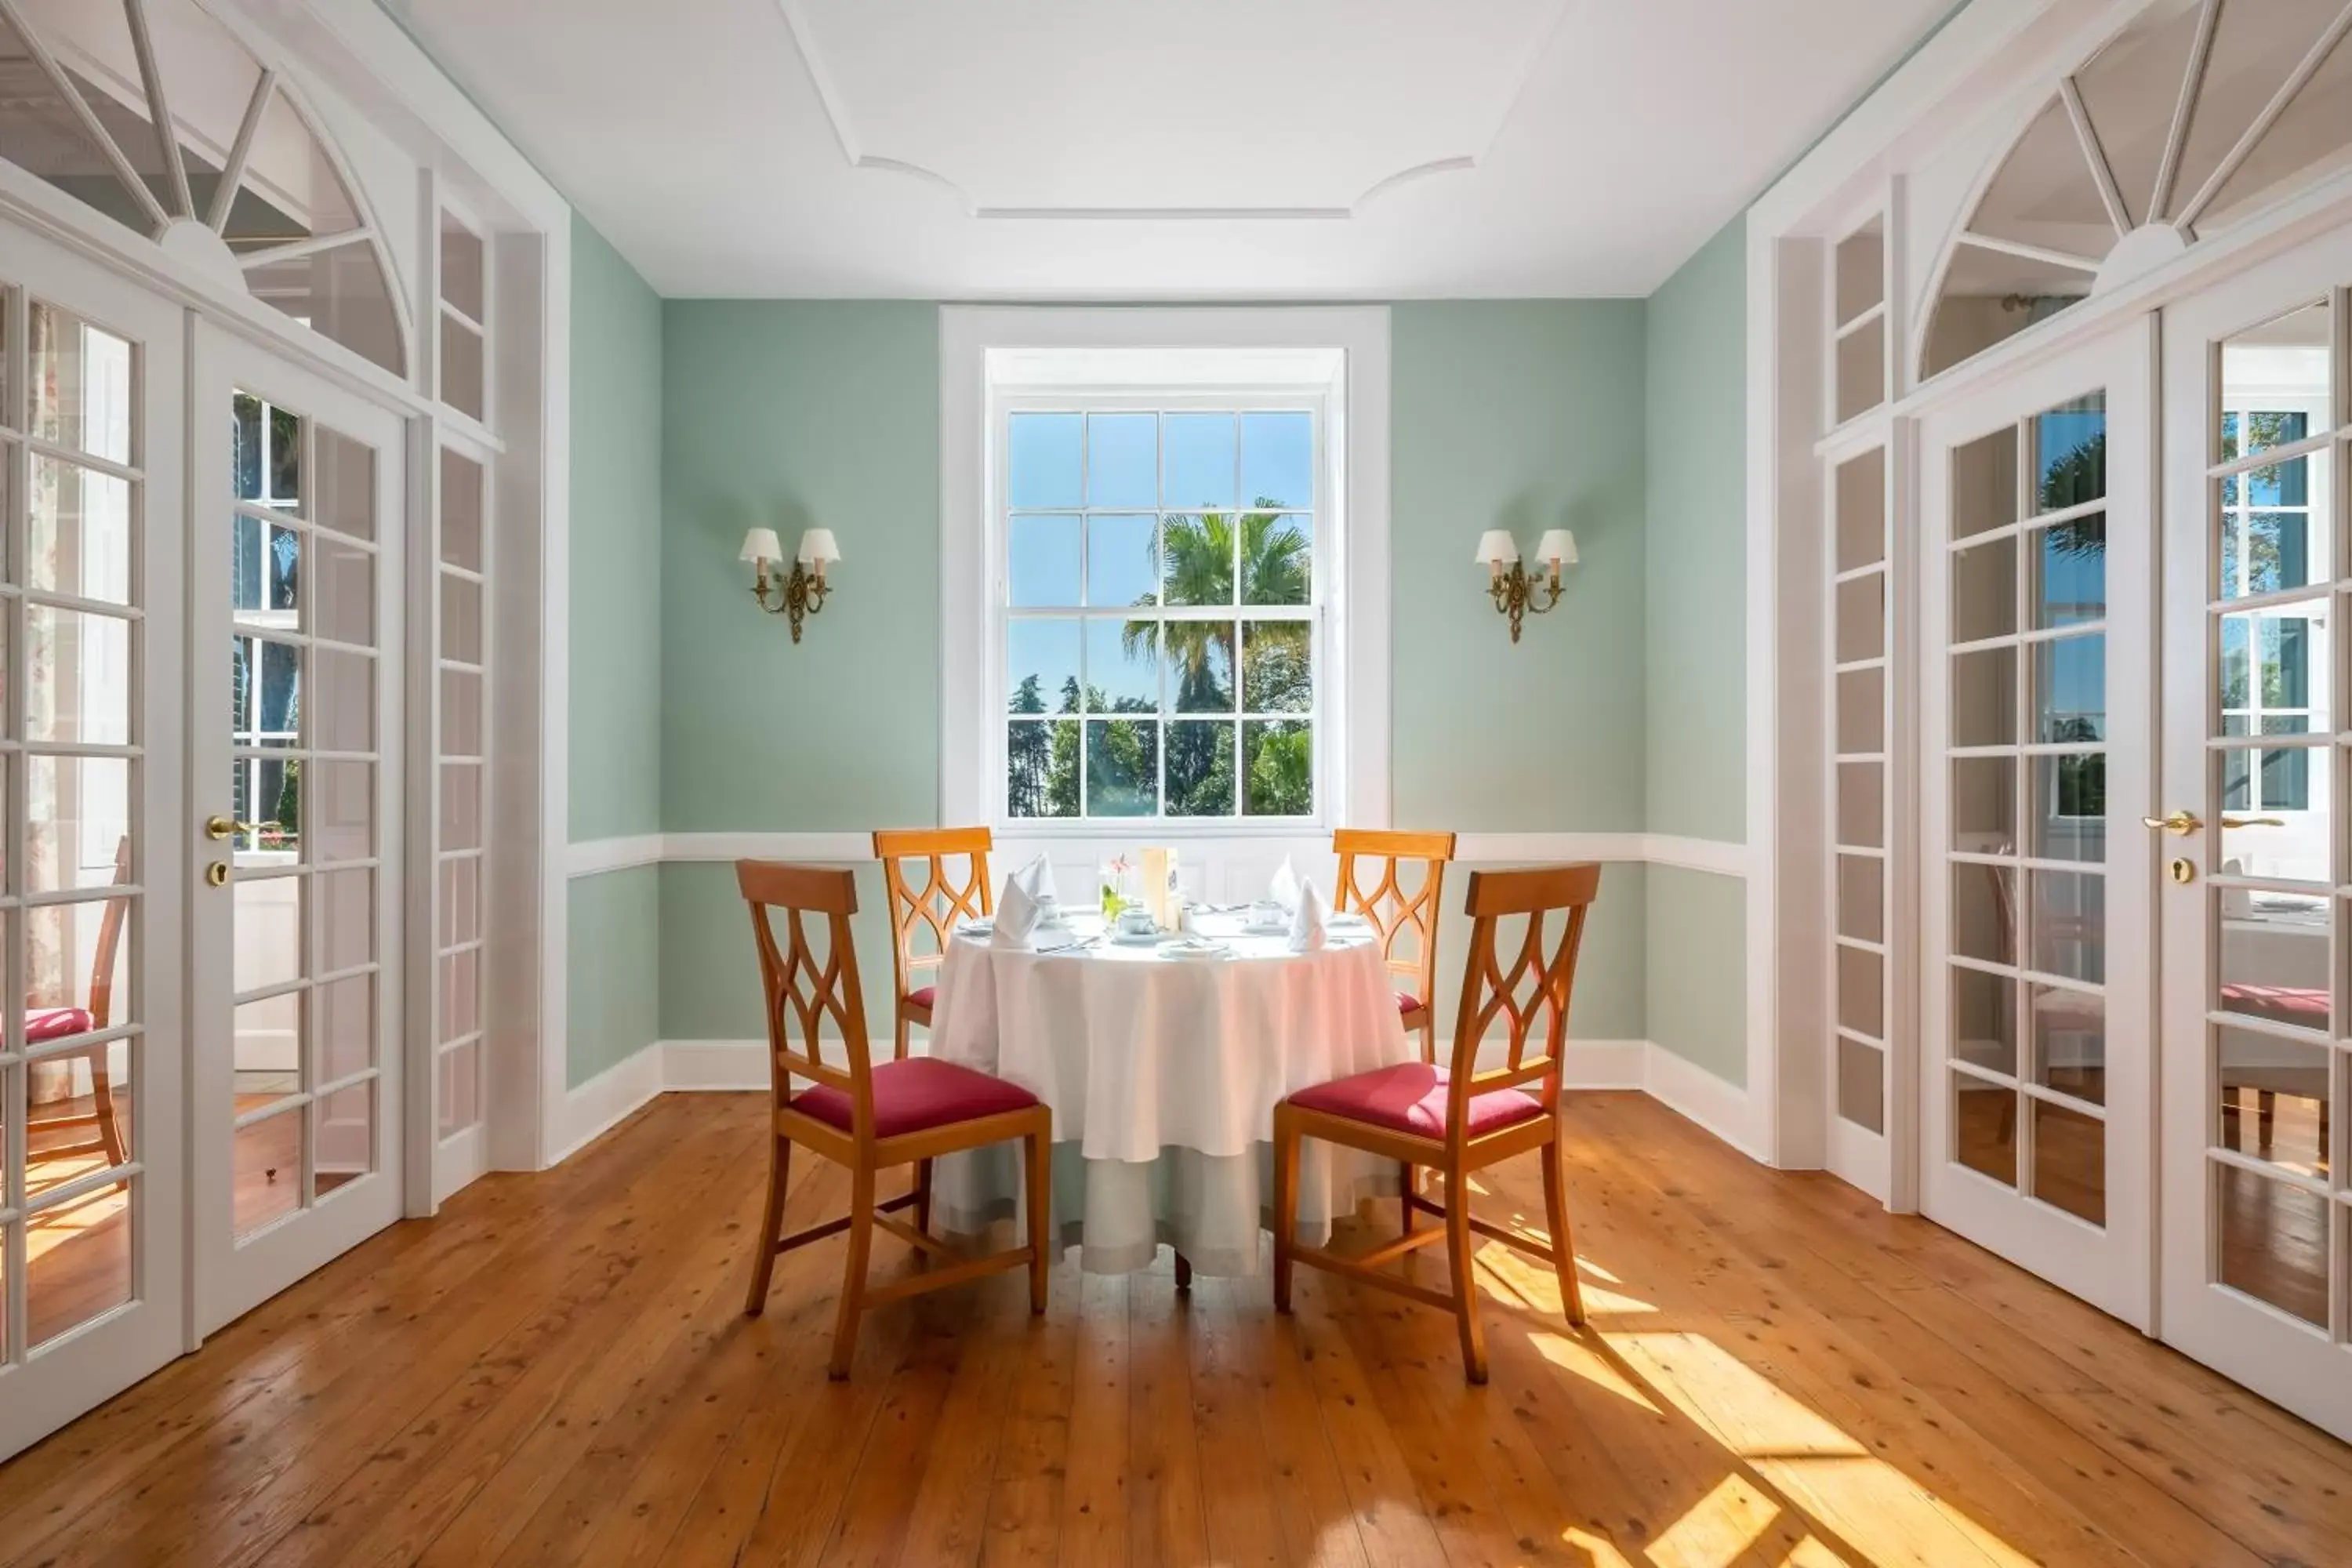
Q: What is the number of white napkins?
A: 4